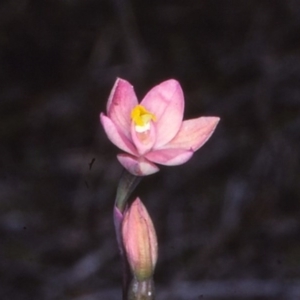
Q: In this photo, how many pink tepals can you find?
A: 6